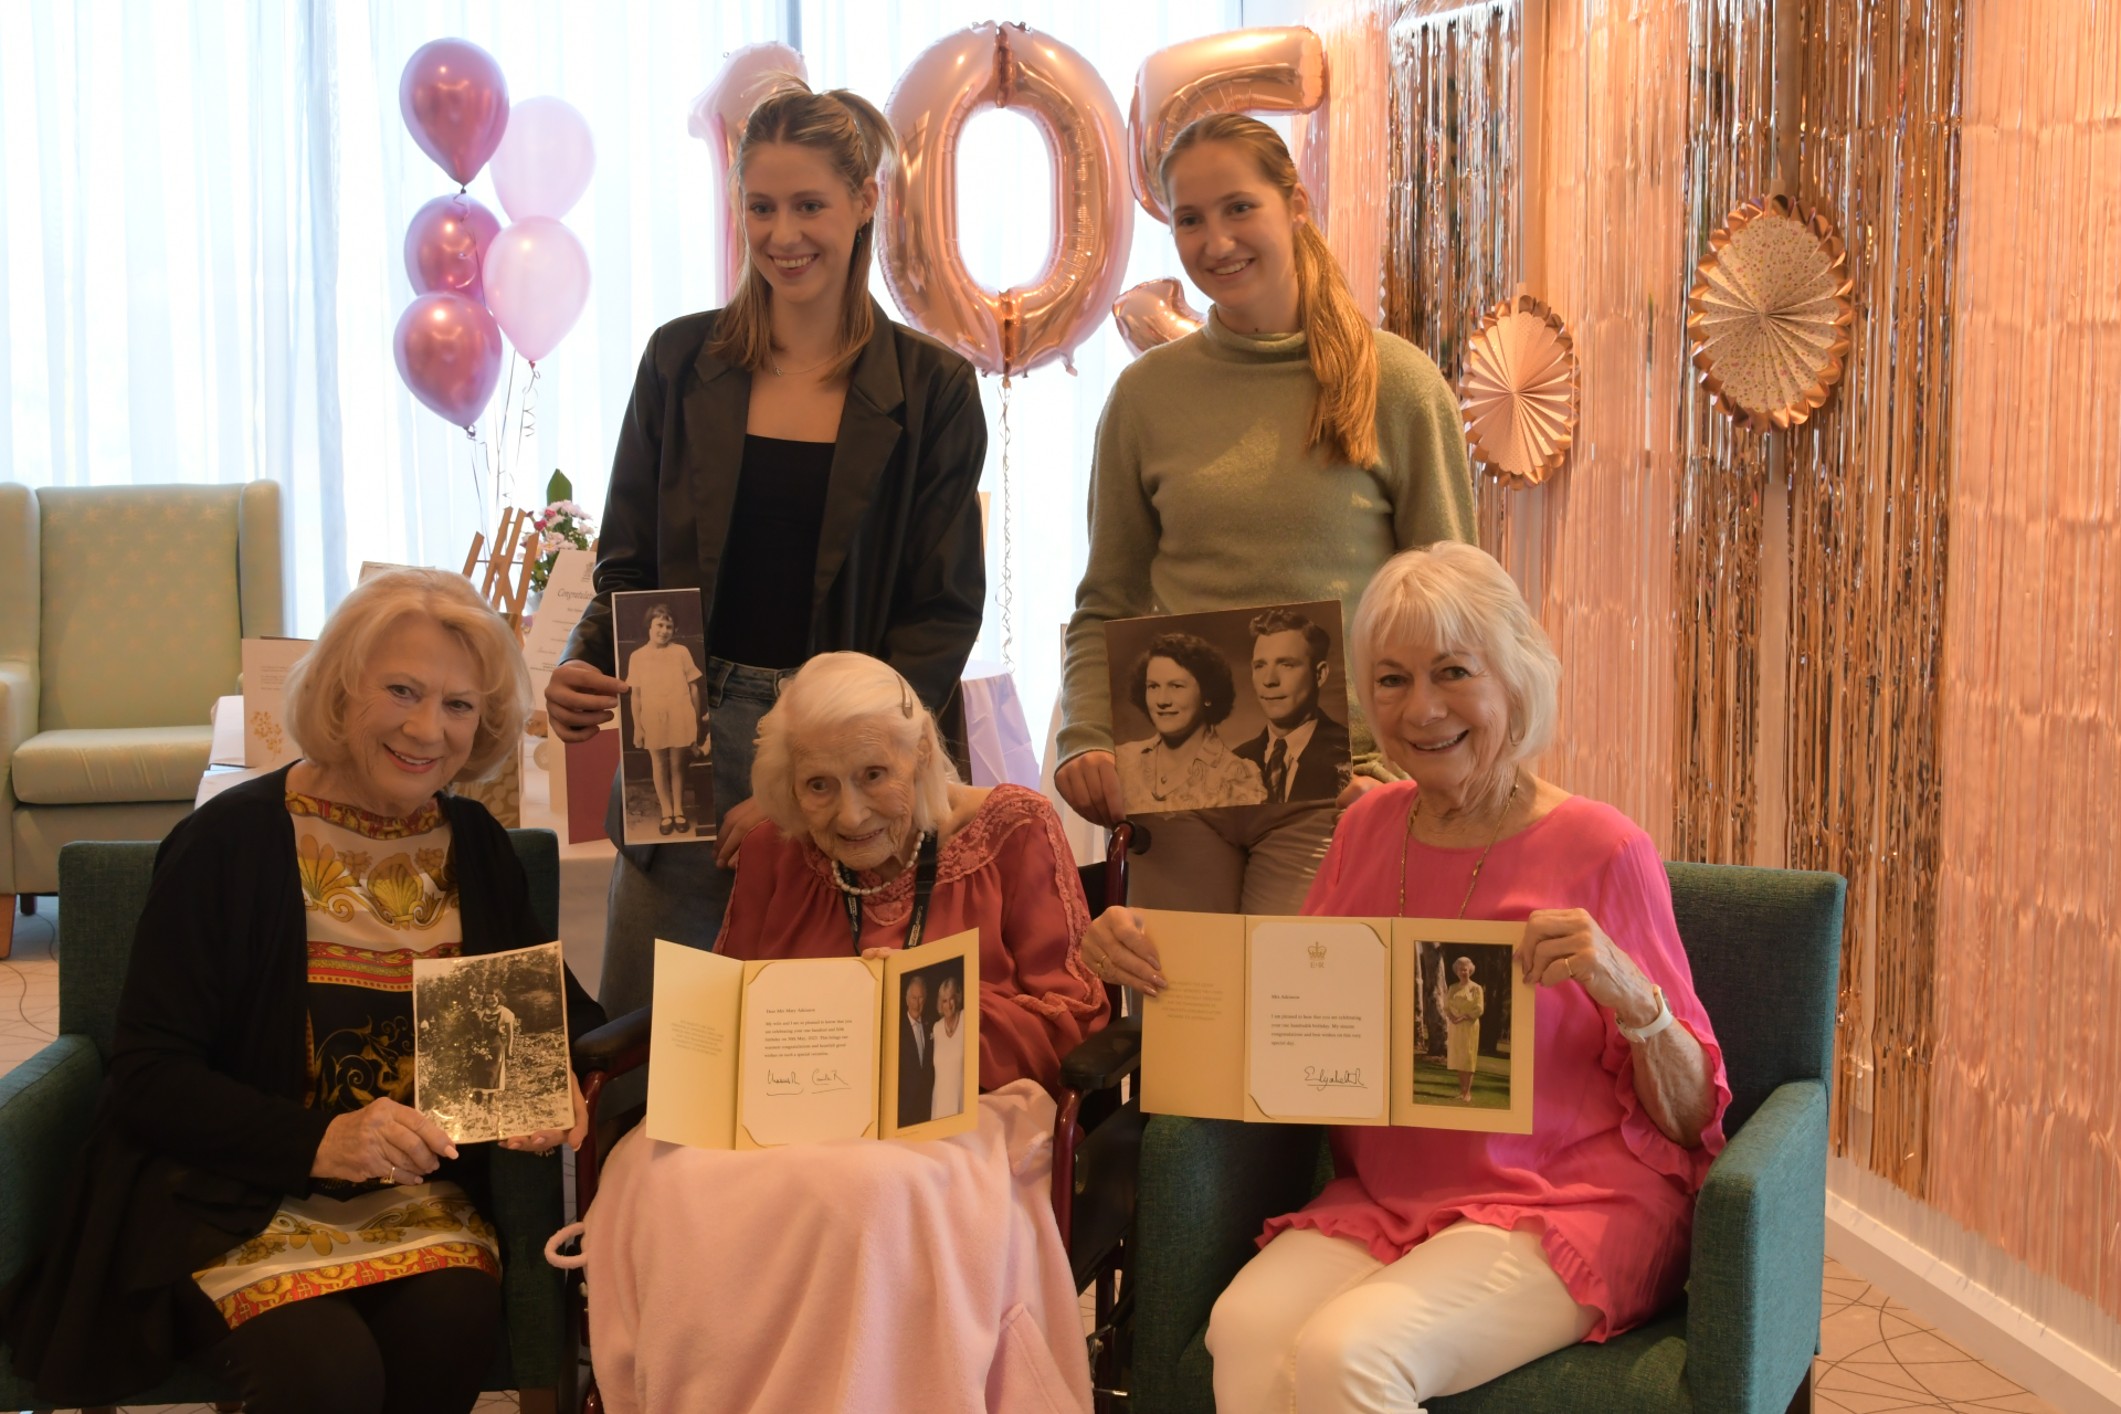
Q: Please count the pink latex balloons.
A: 5